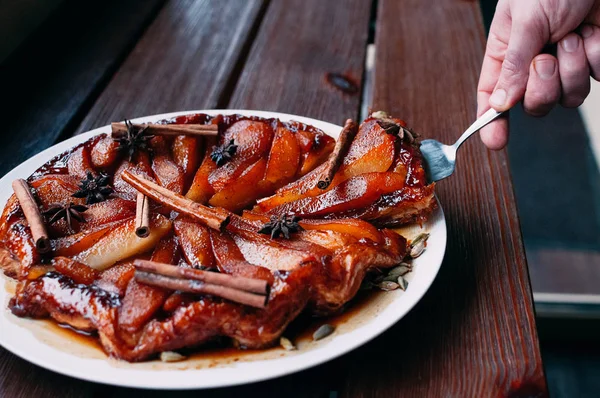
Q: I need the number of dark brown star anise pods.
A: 6